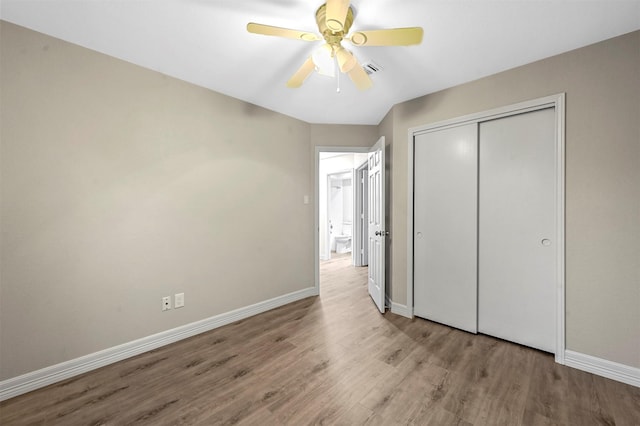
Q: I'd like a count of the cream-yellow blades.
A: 5